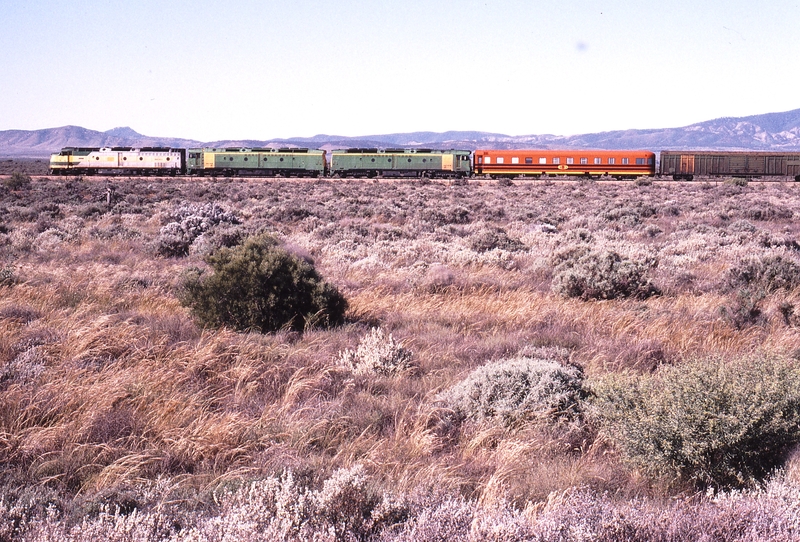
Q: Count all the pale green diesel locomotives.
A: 2